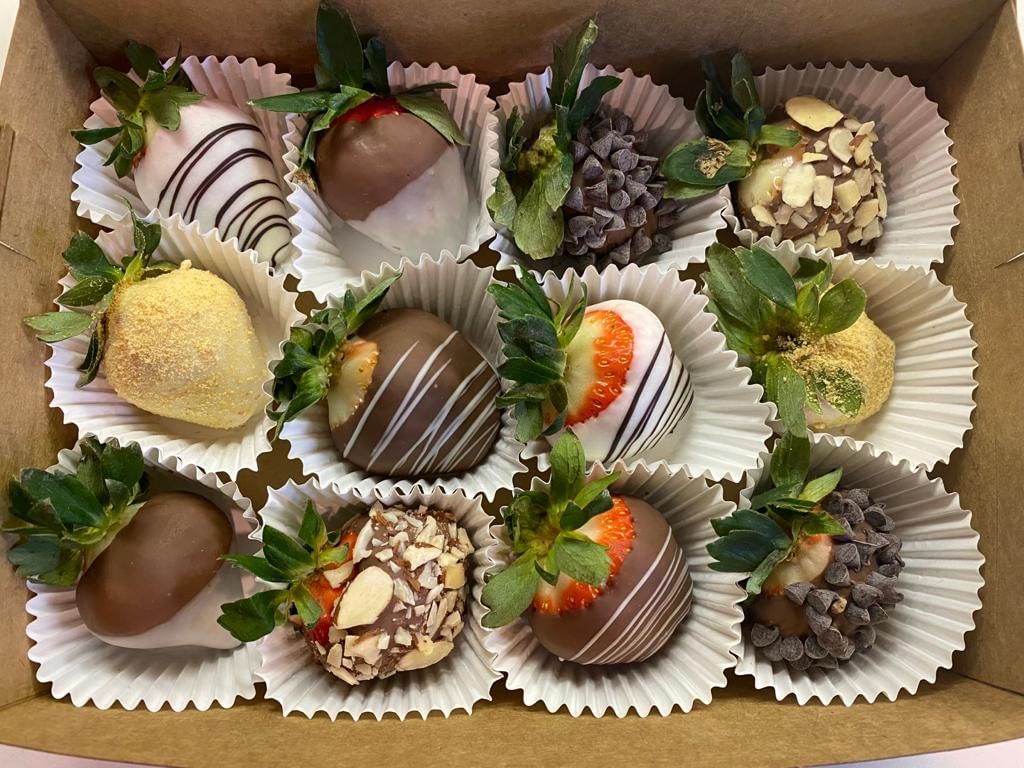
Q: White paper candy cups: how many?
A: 12